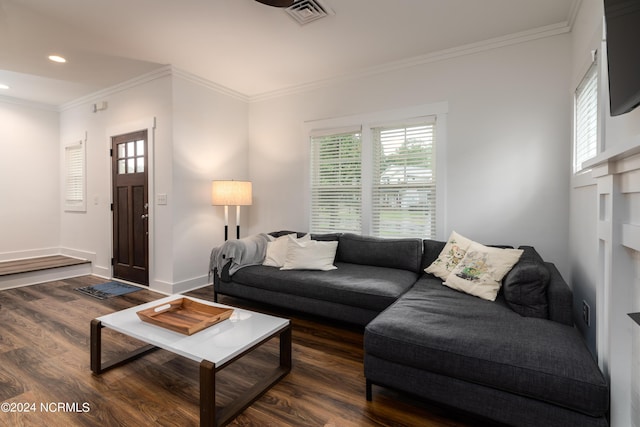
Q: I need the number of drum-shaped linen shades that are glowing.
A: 1